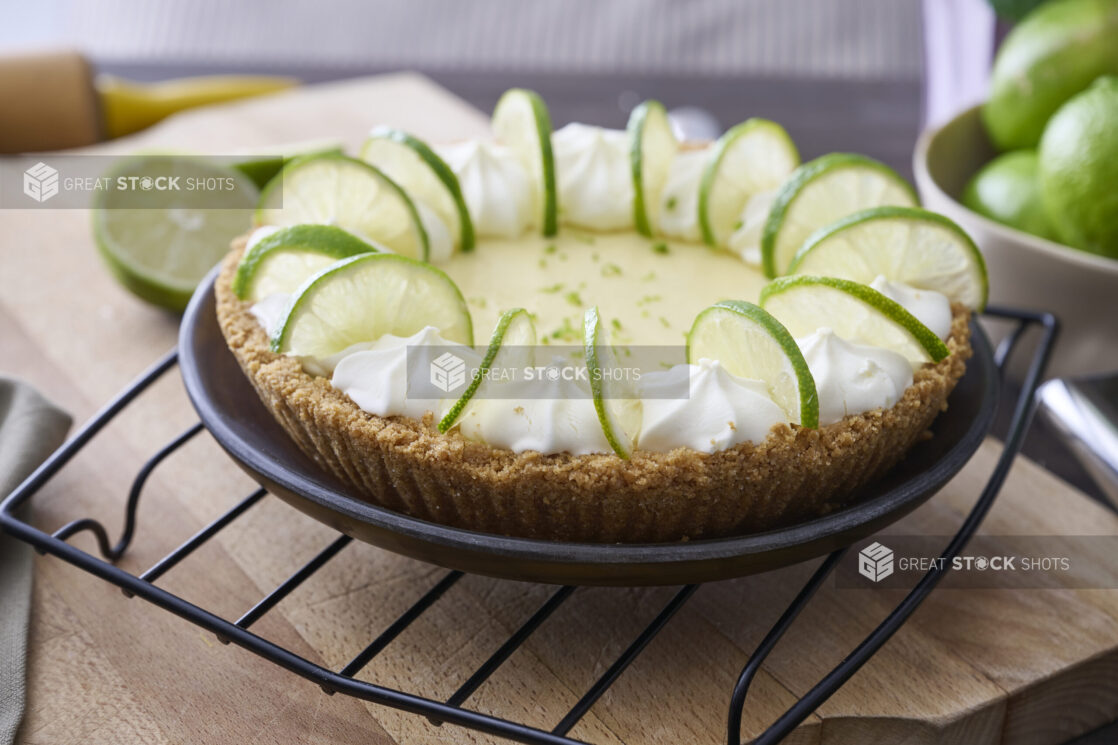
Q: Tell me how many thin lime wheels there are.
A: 13